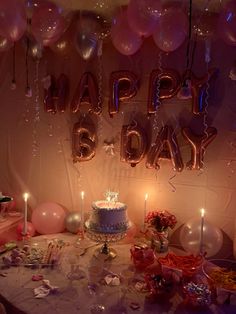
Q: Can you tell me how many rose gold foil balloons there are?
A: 9